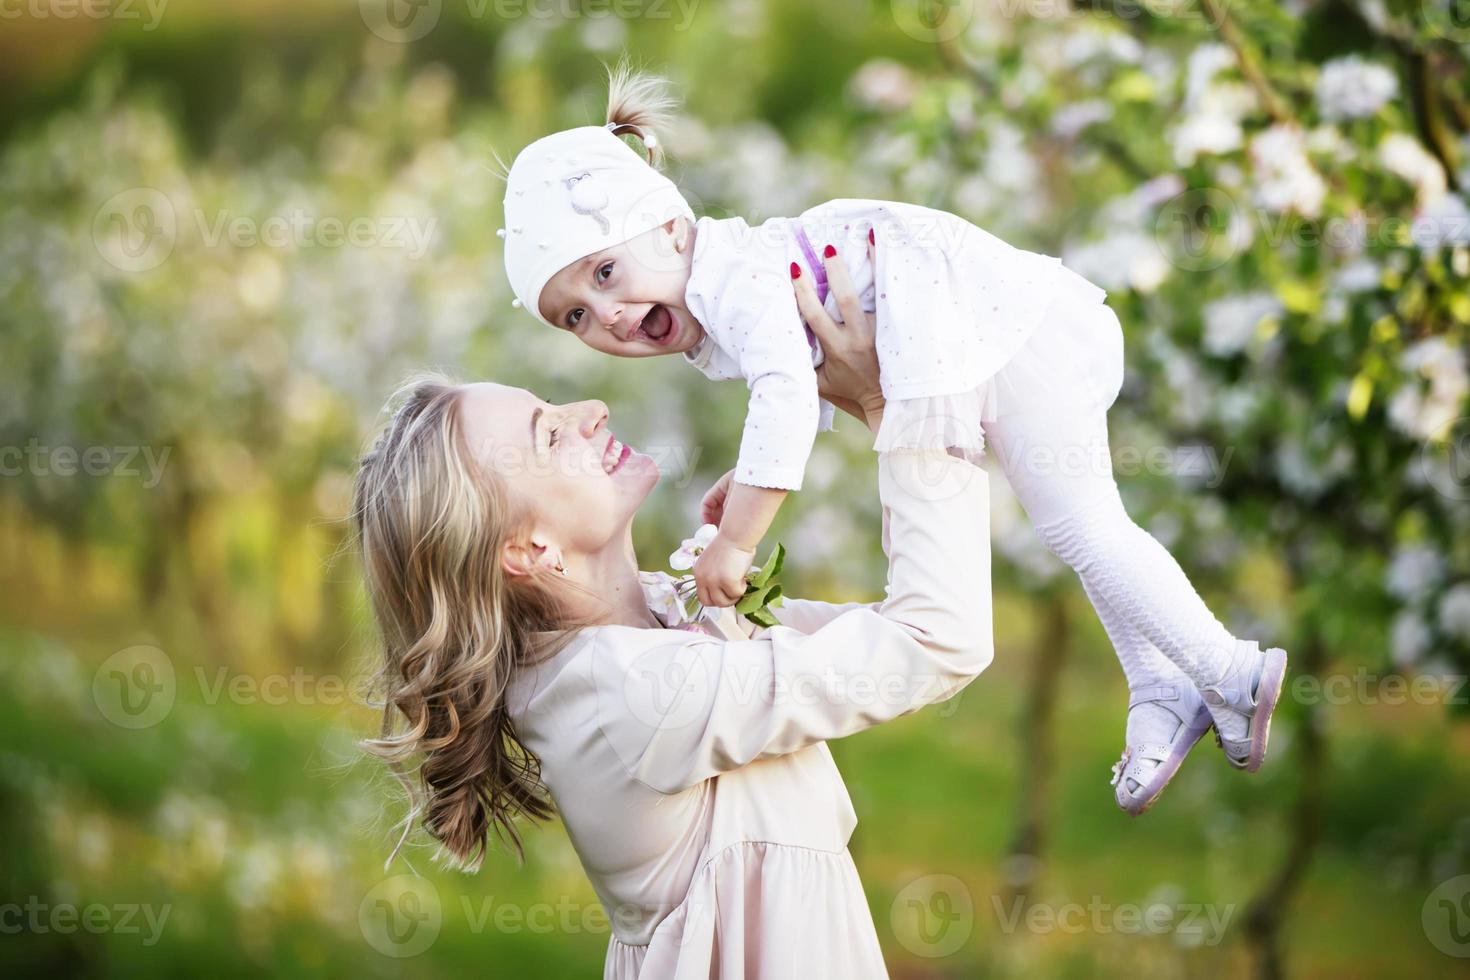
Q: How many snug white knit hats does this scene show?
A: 1